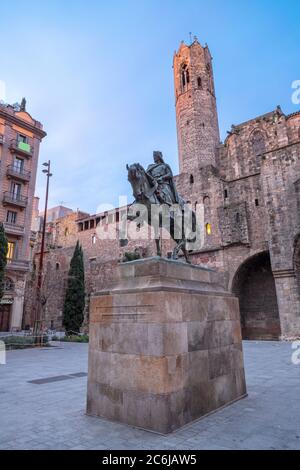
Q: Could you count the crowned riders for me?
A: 1